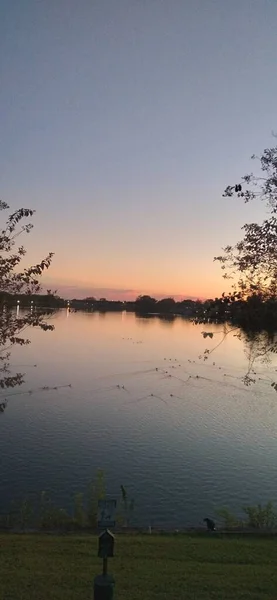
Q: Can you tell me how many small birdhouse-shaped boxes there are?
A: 1